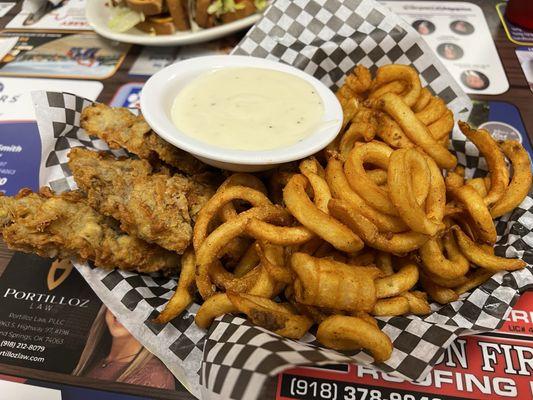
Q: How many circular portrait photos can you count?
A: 4